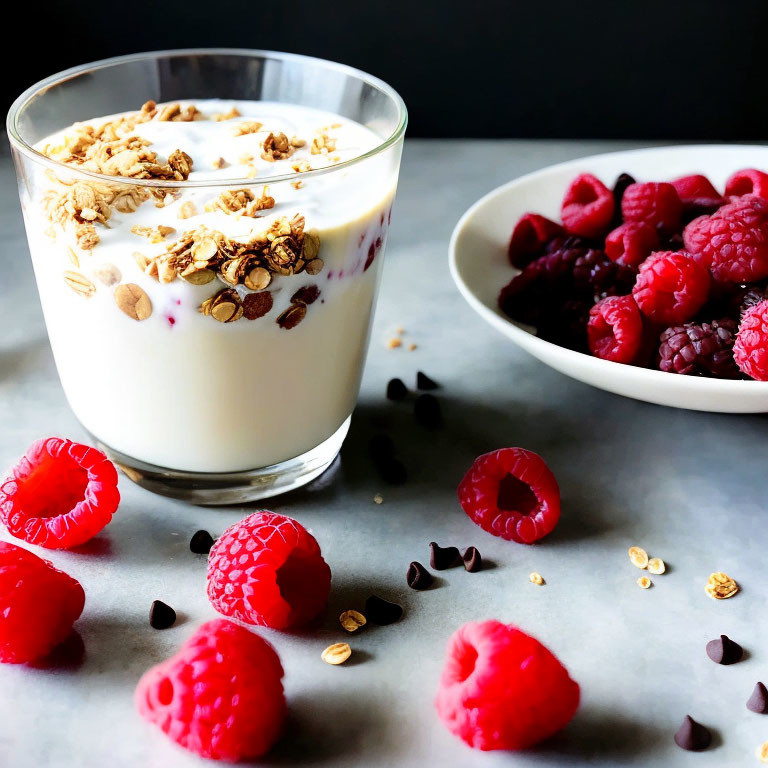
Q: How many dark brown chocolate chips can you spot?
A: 14